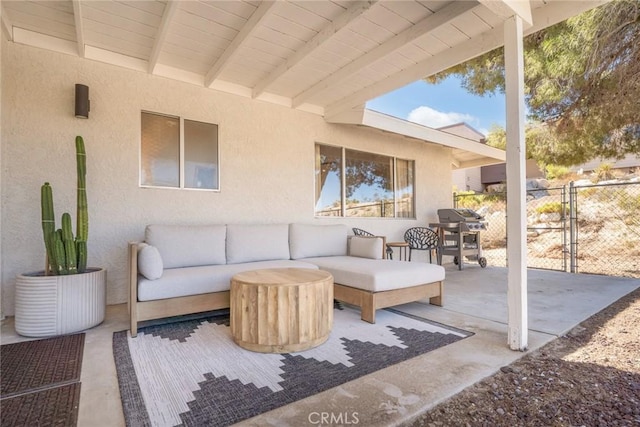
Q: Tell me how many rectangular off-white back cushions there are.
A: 3